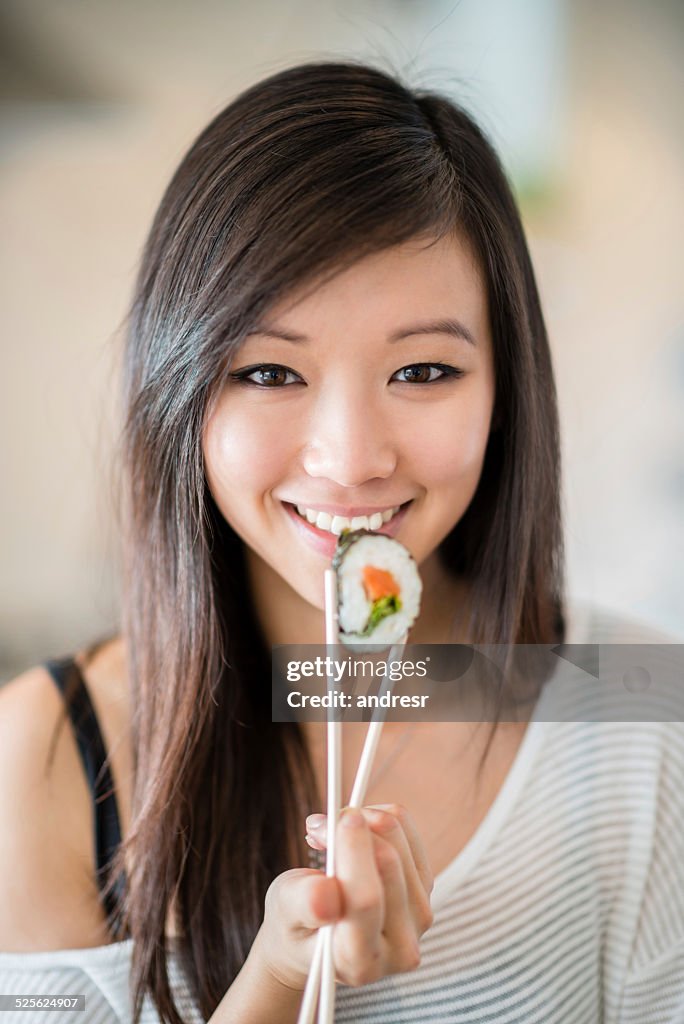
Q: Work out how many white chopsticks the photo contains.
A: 2